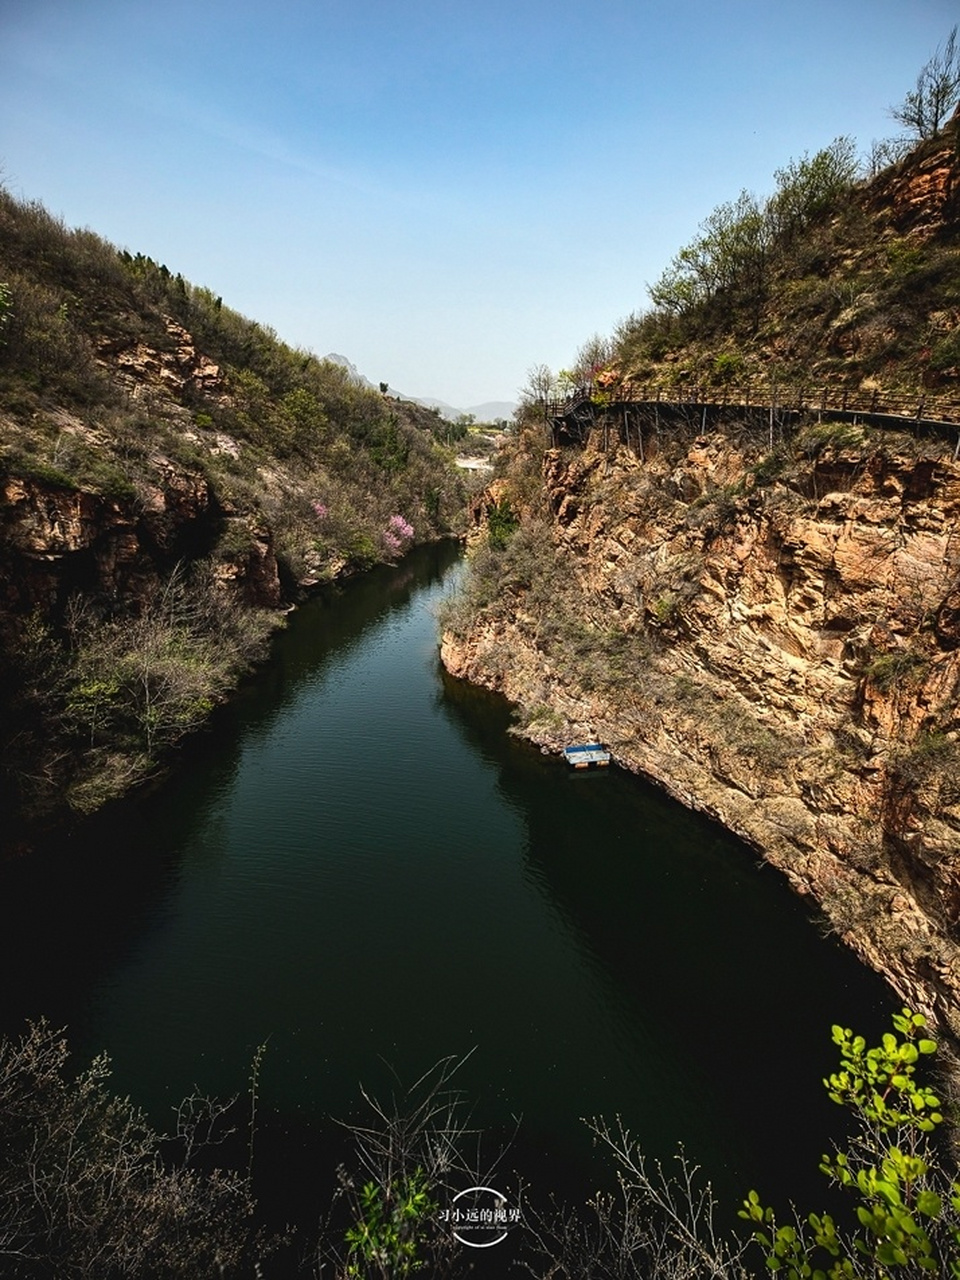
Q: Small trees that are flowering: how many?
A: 2